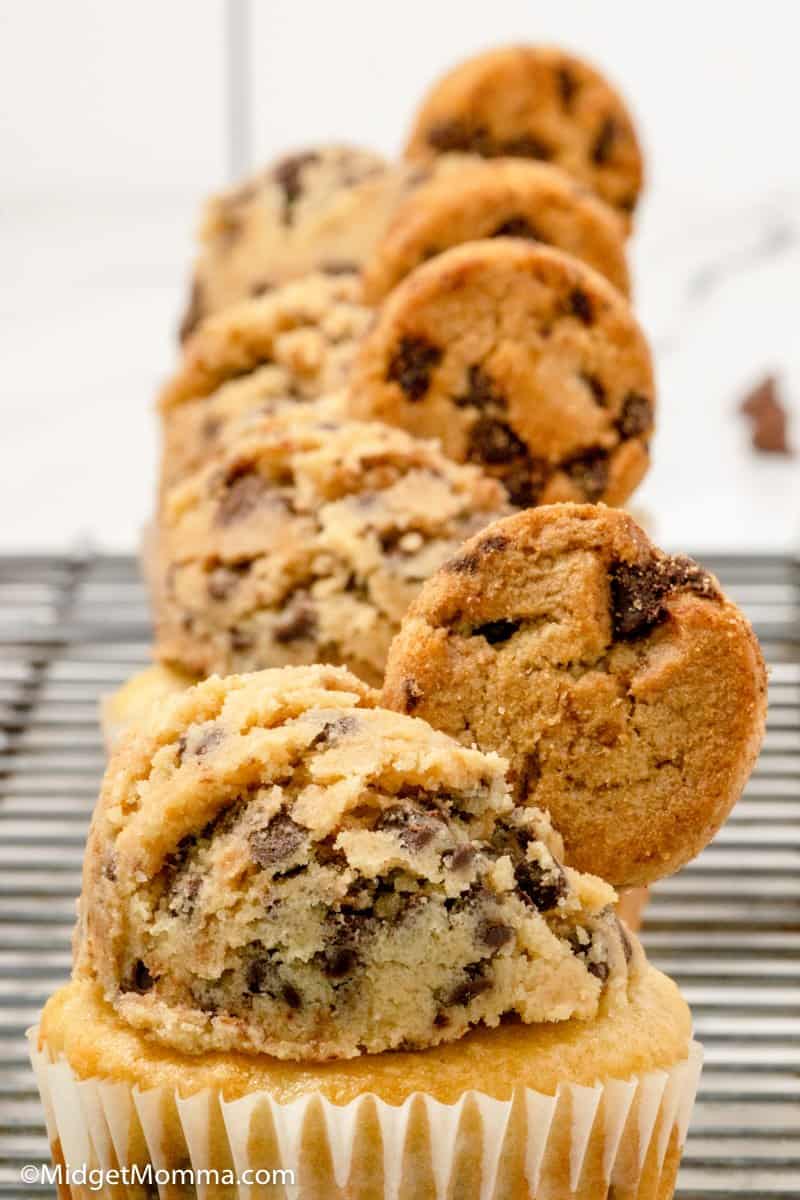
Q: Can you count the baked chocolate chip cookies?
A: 4